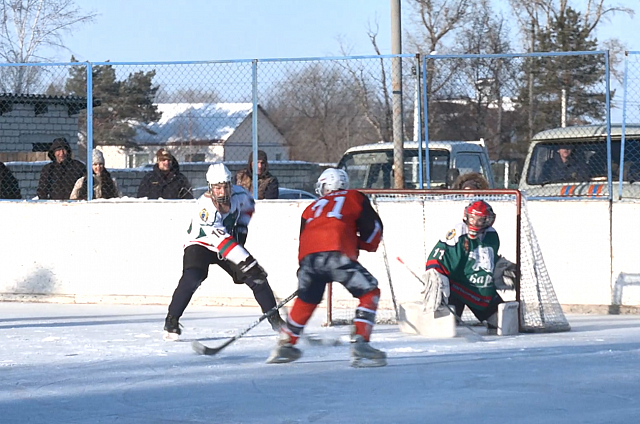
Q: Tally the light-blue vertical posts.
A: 6